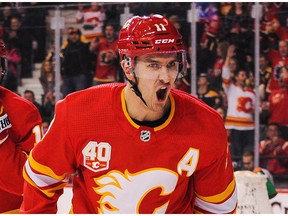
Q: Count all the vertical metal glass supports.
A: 4